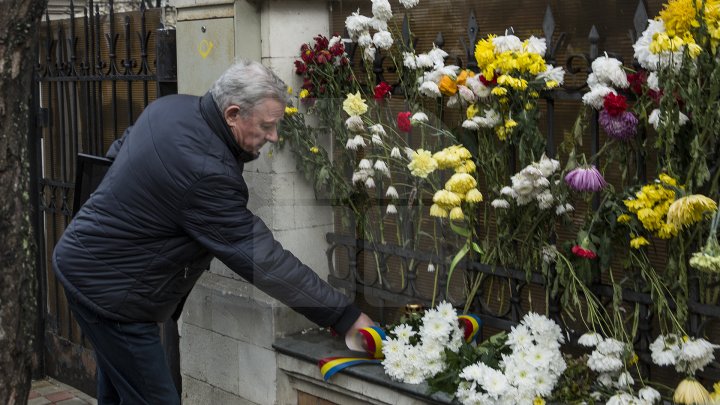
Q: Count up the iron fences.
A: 2